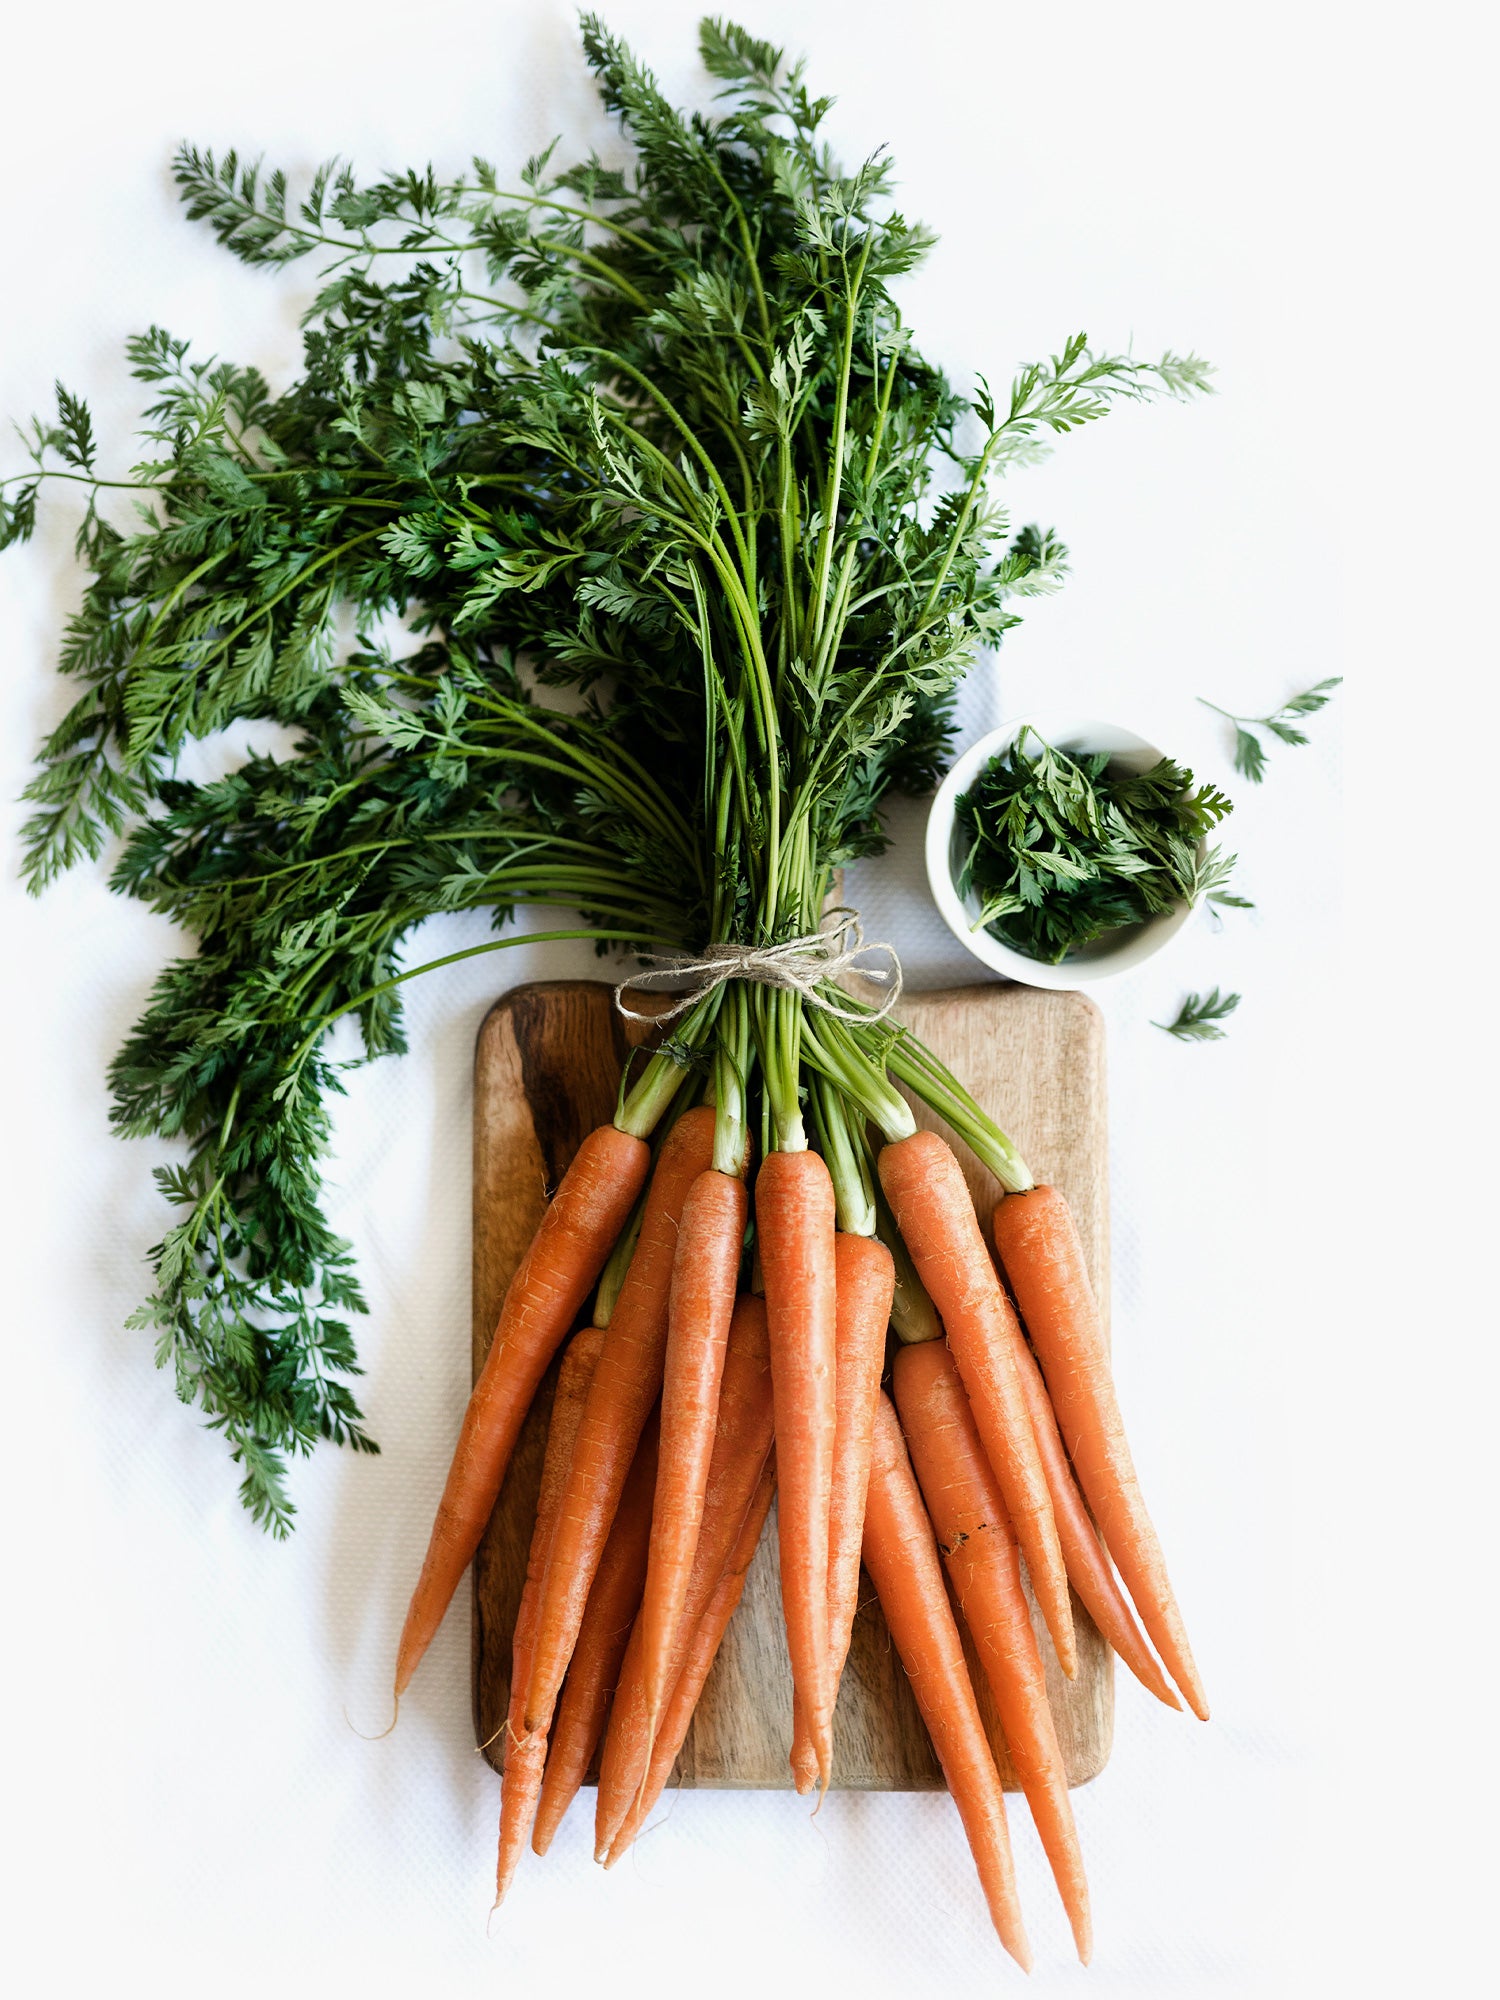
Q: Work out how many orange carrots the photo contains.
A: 14